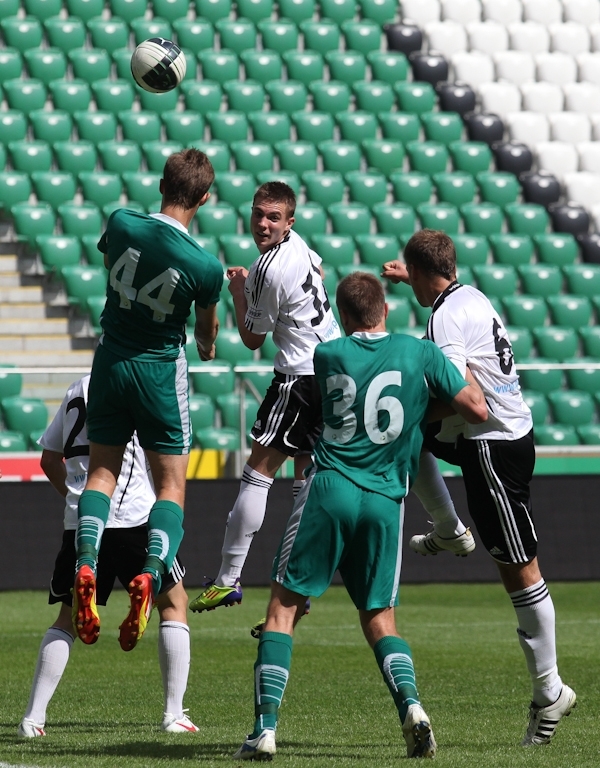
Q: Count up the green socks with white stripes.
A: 4